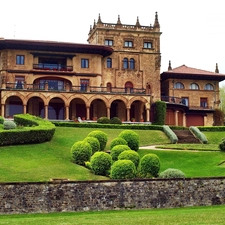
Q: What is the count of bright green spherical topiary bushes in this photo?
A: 10